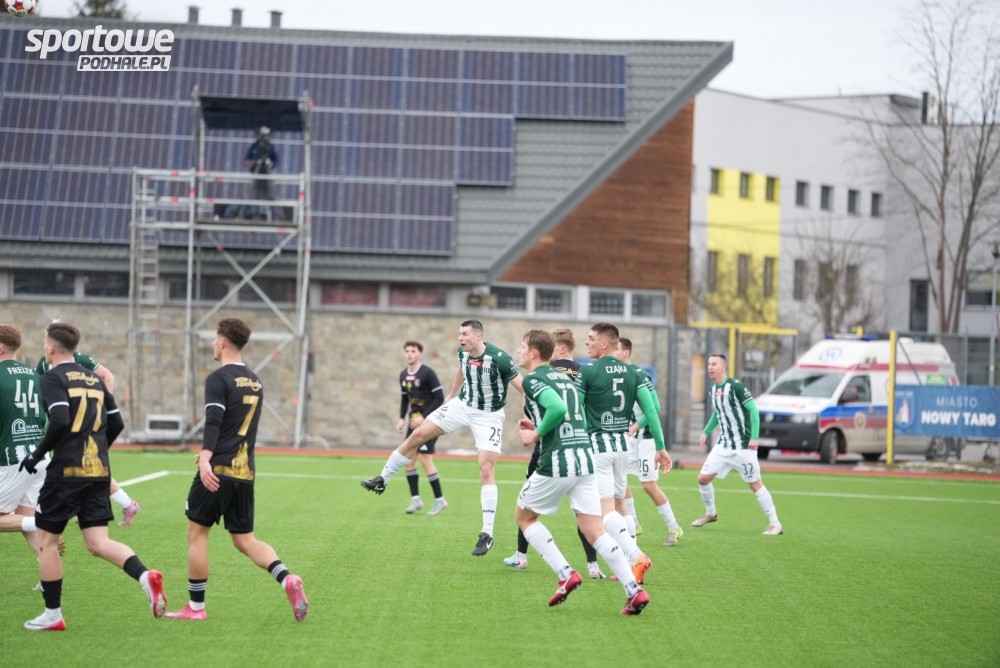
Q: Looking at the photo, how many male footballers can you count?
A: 11